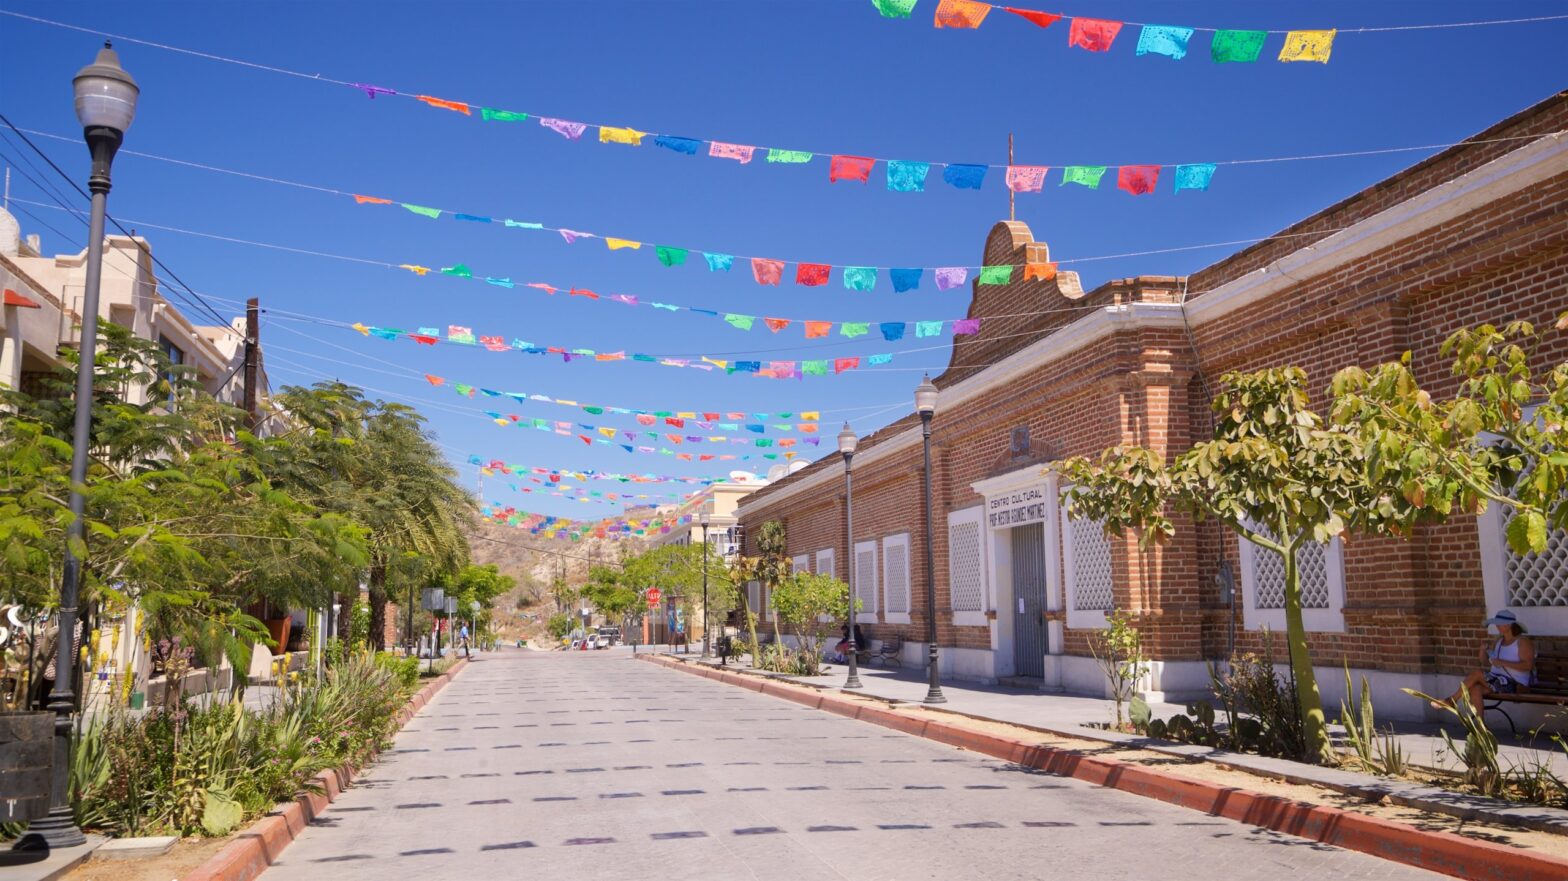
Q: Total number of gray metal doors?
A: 1